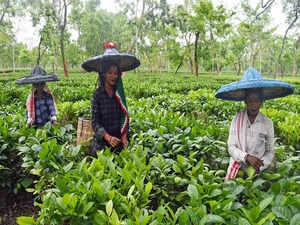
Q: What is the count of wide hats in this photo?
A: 3